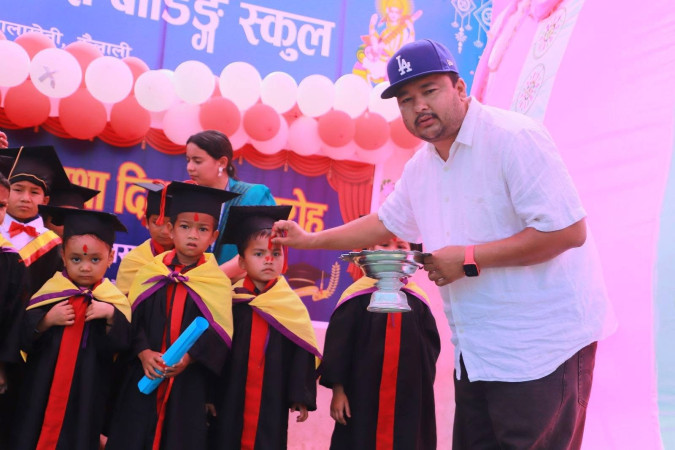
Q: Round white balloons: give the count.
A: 10